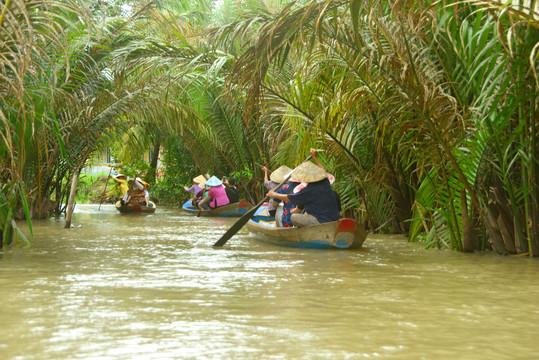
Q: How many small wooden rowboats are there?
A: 3